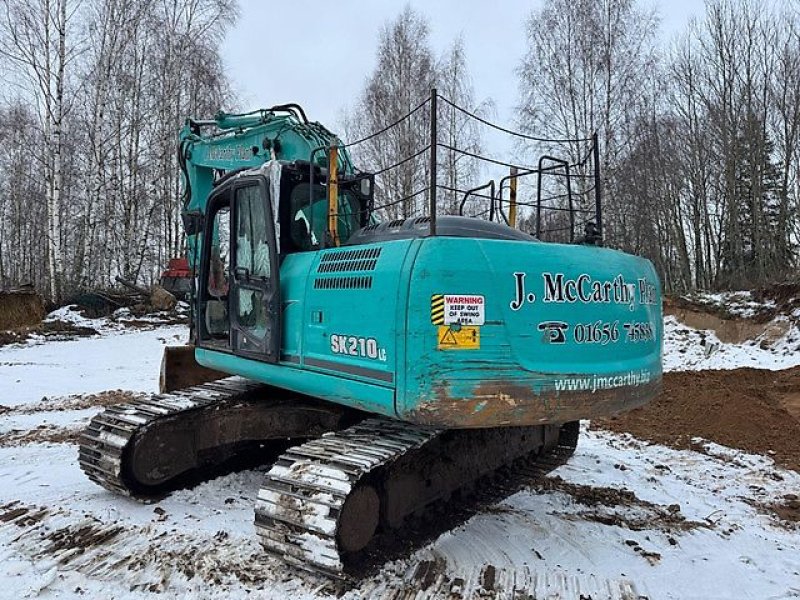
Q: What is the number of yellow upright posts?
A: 2